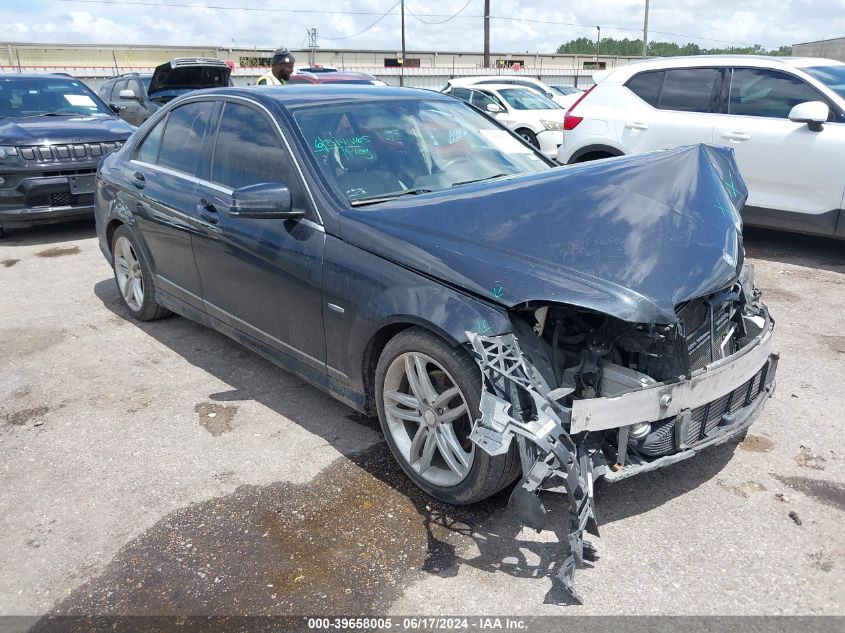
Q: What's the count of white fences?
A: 1